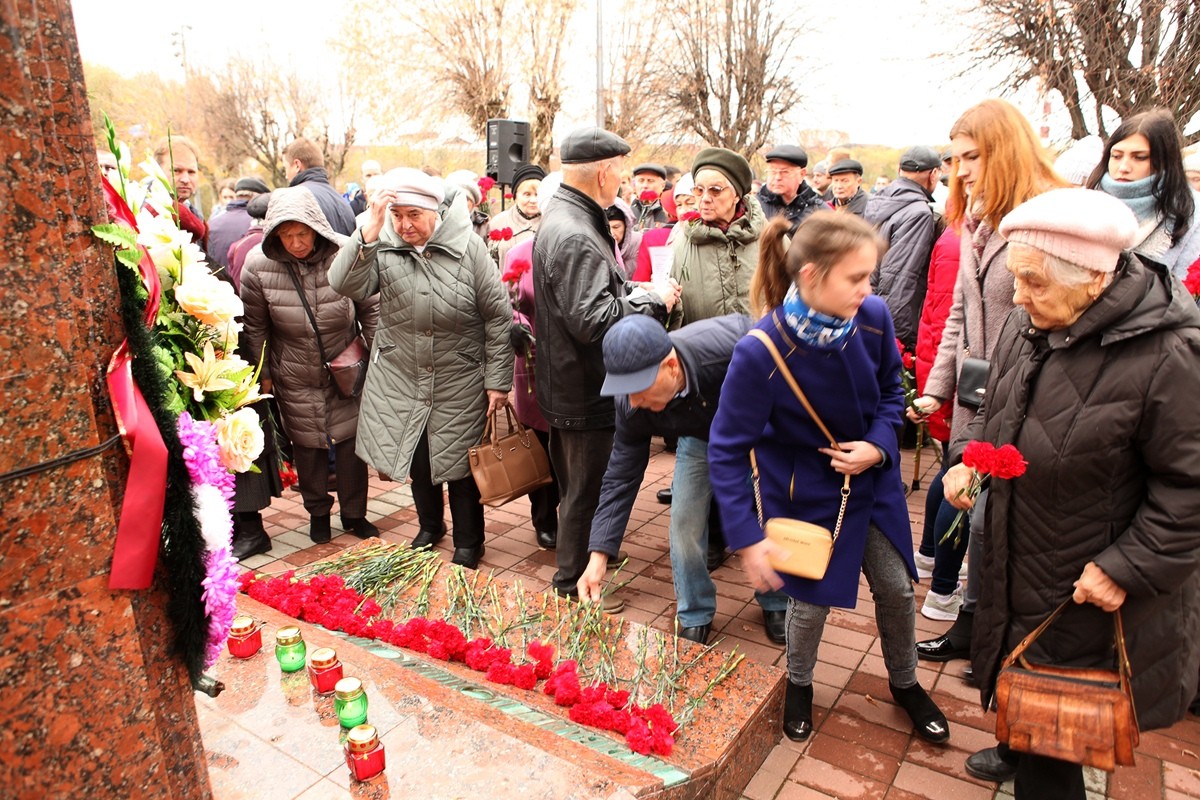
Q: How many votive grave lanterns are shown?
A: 5